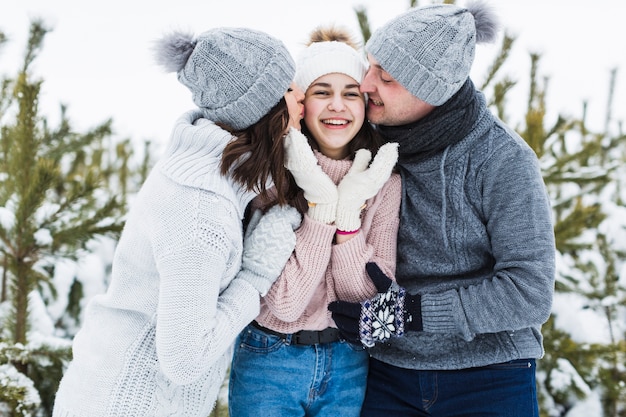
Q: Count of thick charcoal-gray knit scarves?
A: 1